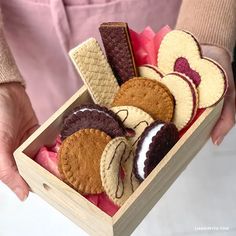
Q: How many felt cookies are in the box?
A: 10